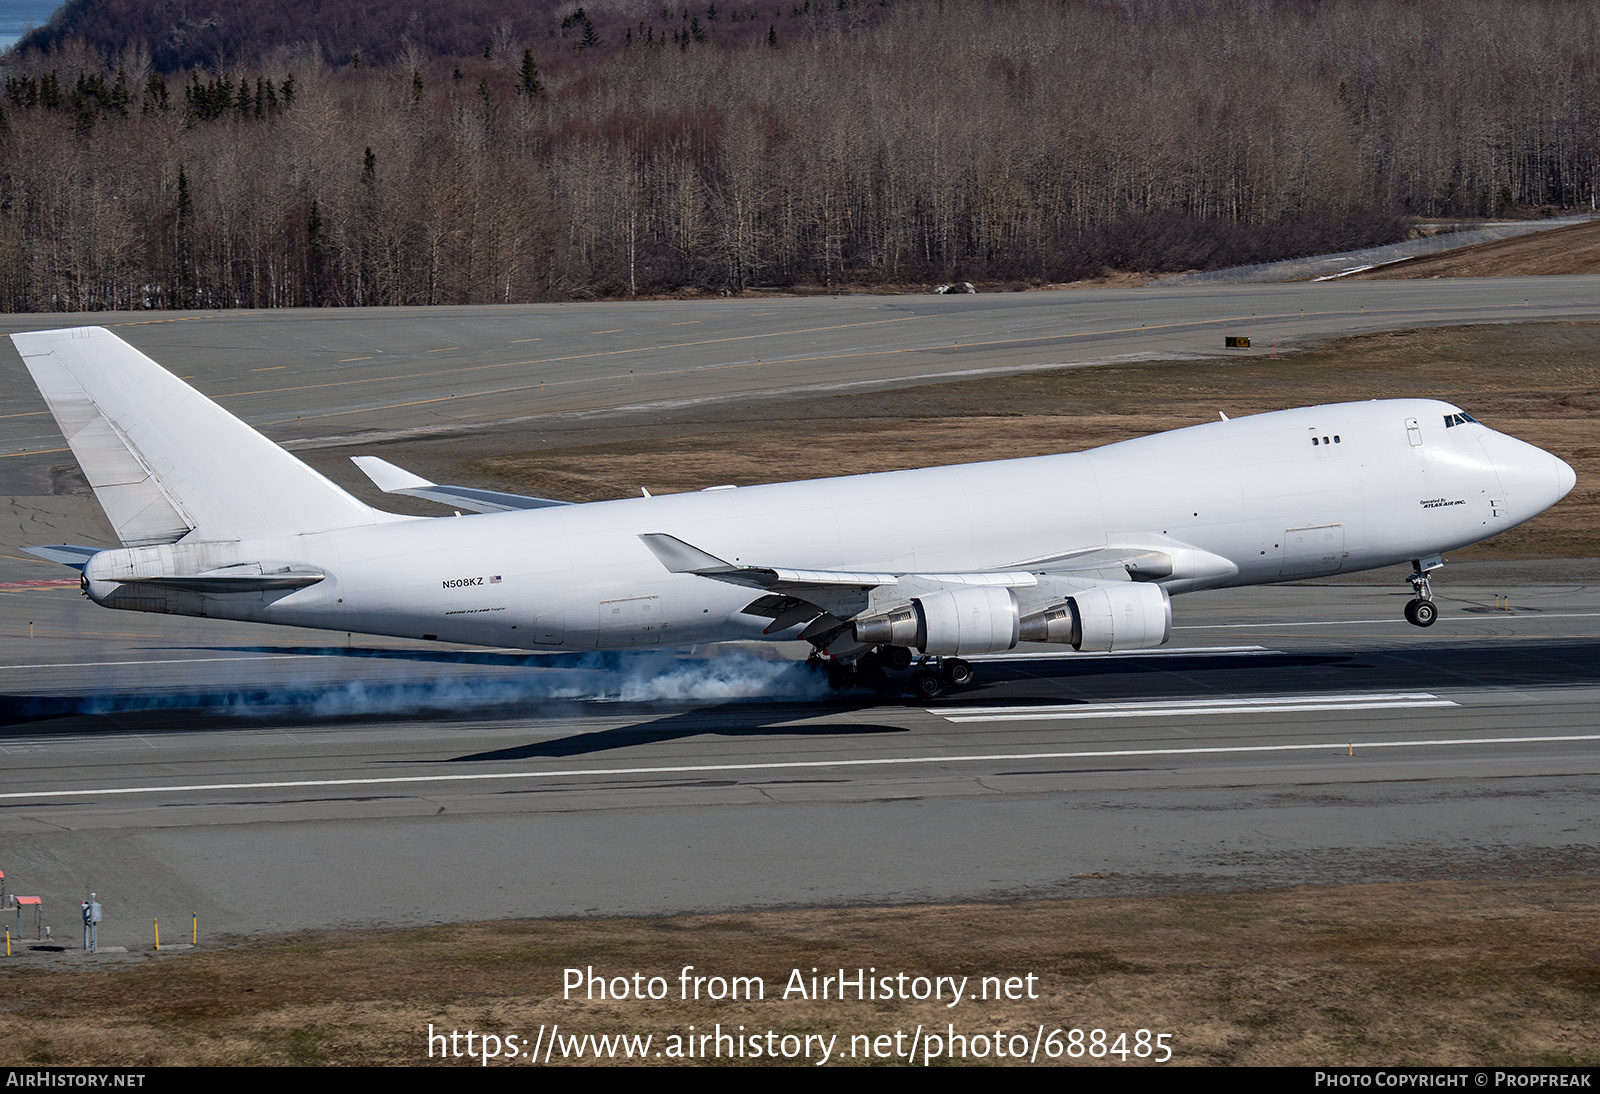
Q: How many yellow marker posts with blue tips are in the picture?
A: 2